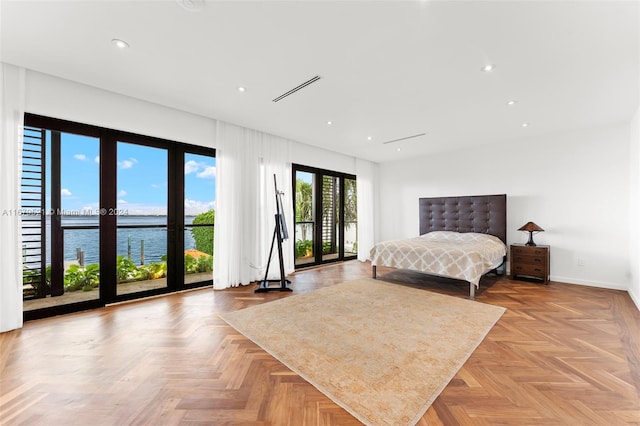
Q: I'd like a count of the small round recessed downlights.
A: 8